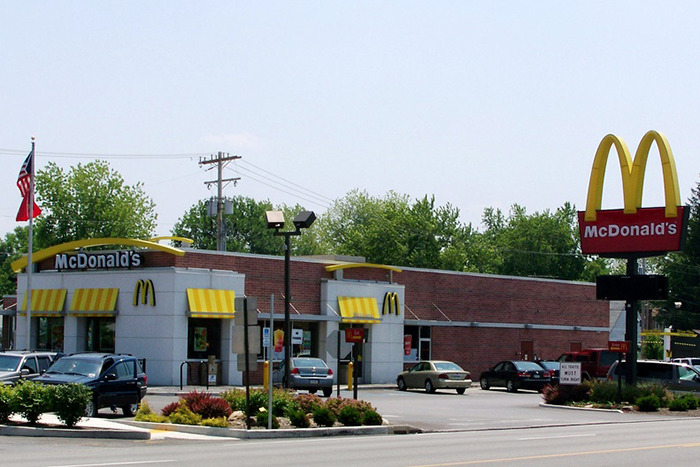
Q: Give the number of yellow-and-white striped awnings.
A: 4